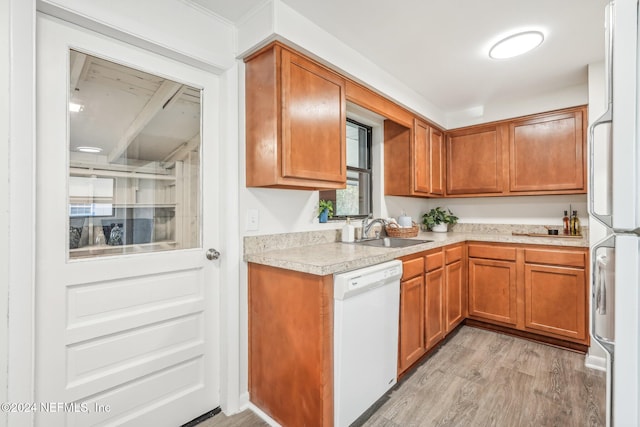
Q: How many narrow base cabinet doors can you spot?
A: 3